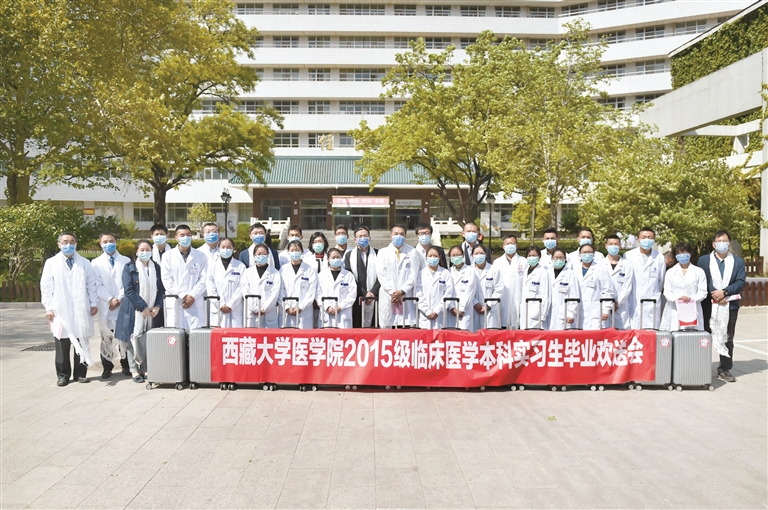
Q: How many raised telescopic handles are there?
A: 13